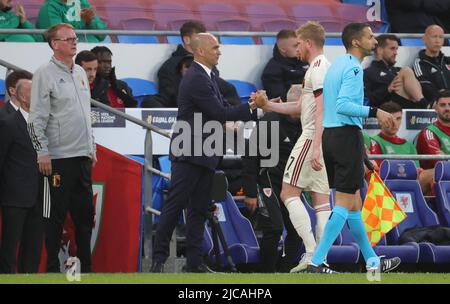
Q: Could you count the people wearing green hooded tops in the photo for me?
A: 2